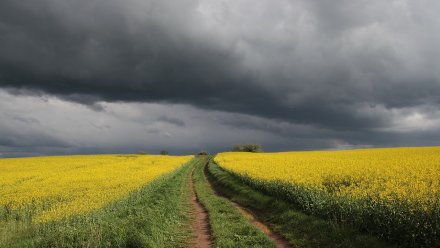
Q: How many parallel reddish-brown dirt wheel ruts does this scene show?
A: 2